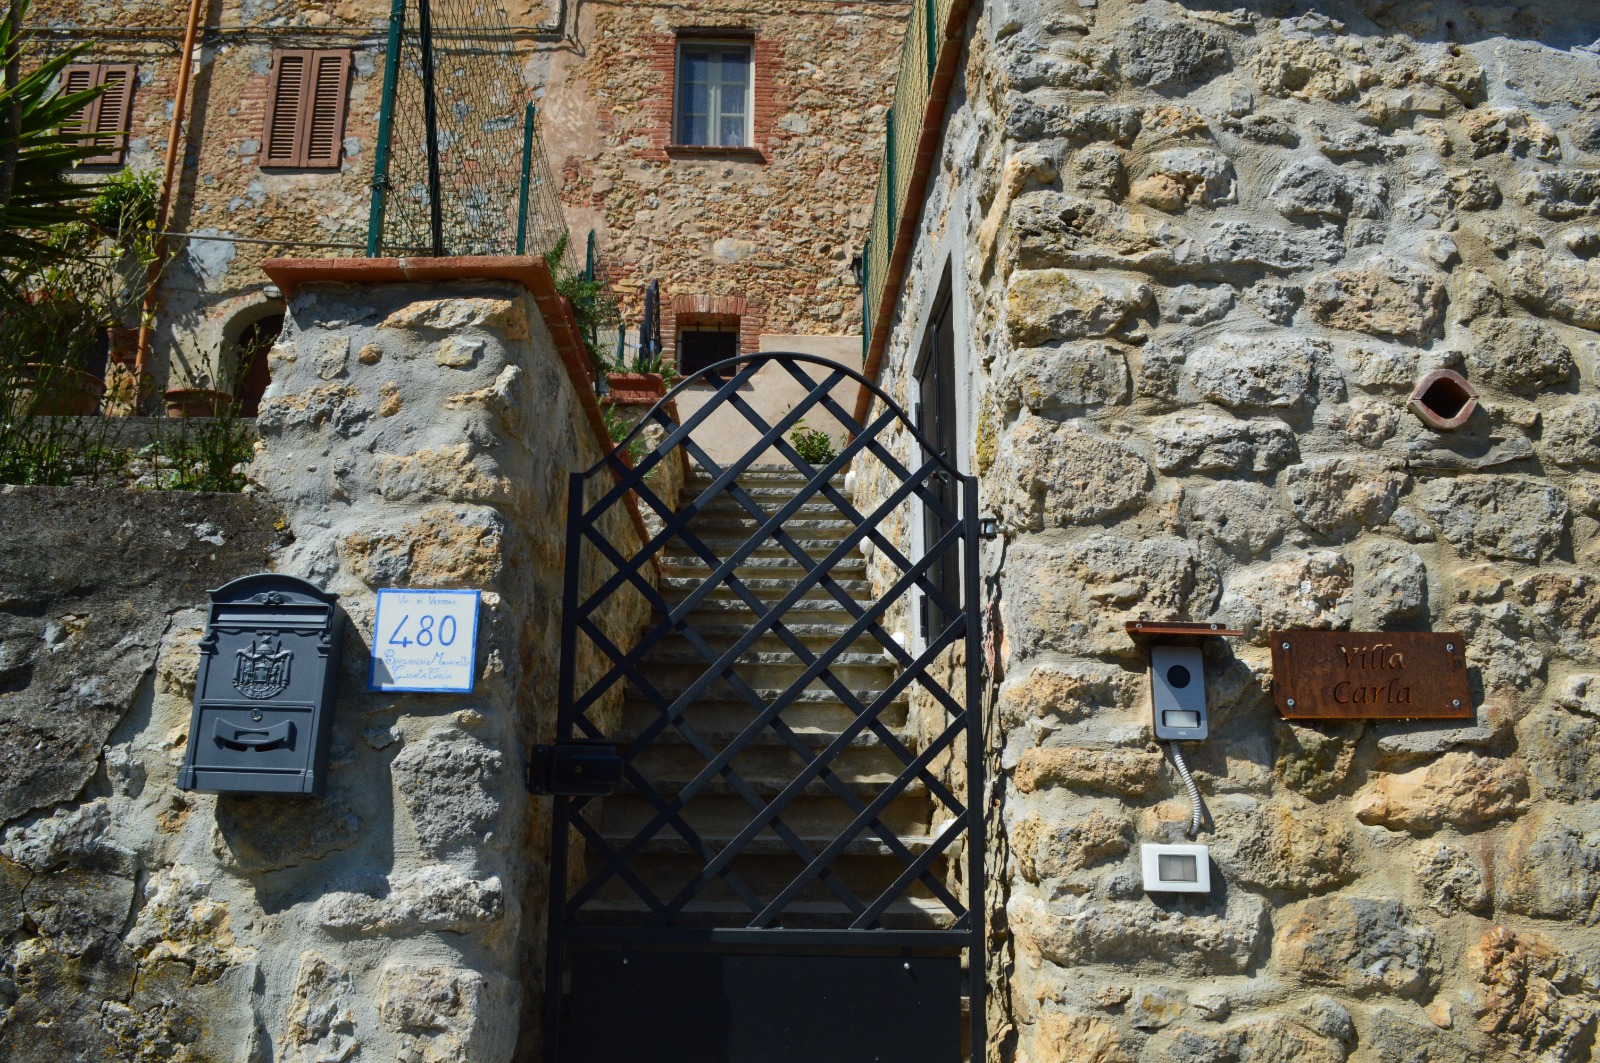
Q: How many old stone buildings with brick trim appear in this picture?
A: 1